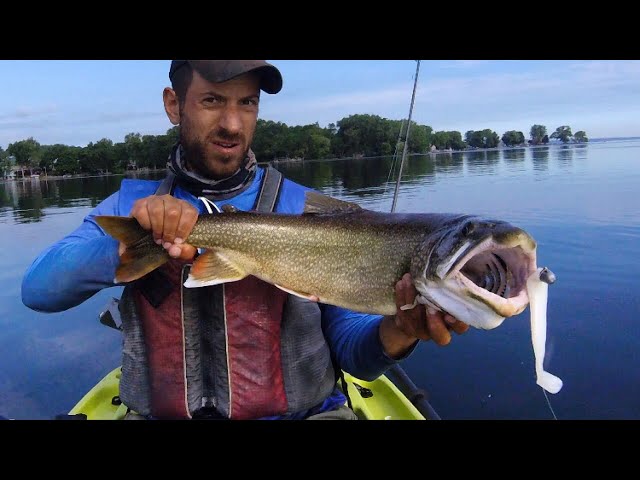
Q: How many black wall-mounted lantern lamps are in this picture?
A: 0